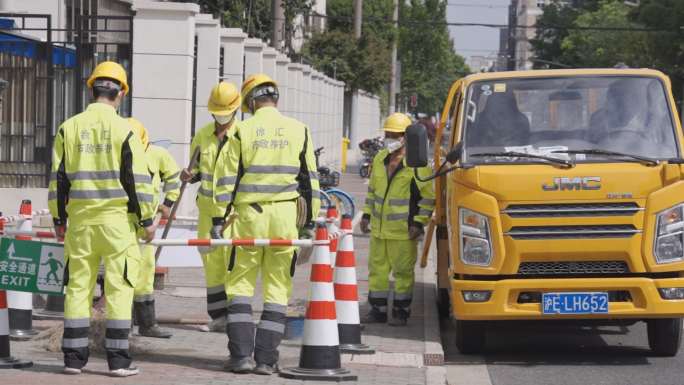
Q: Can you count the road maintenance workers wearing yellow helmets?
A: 5